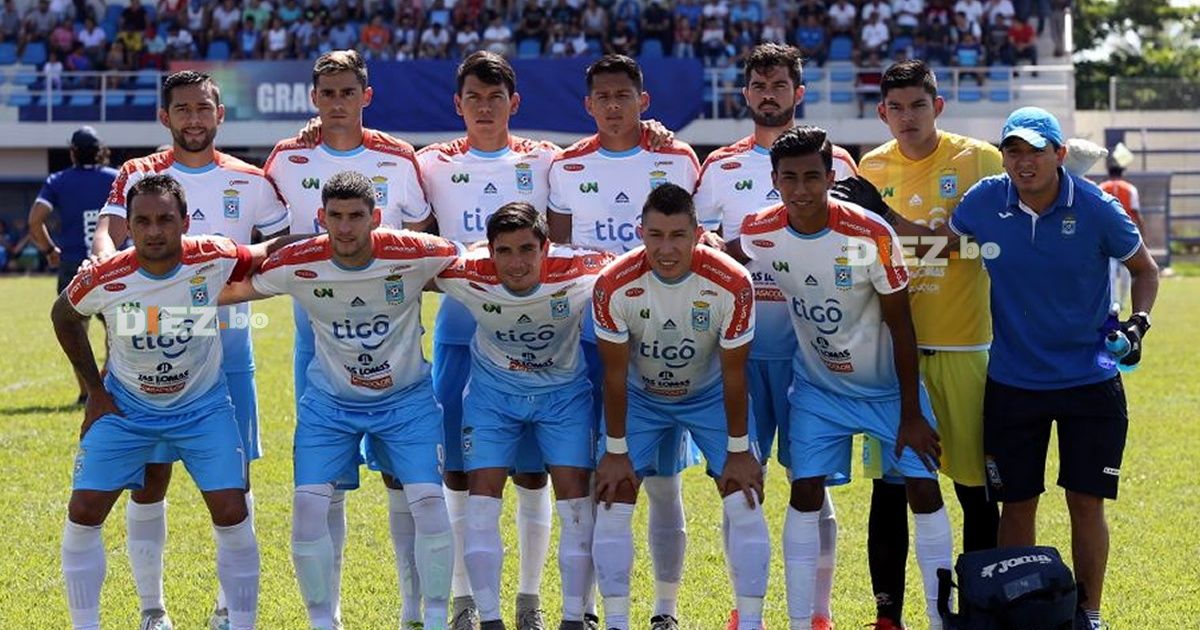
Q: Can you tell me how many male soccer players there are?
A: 11